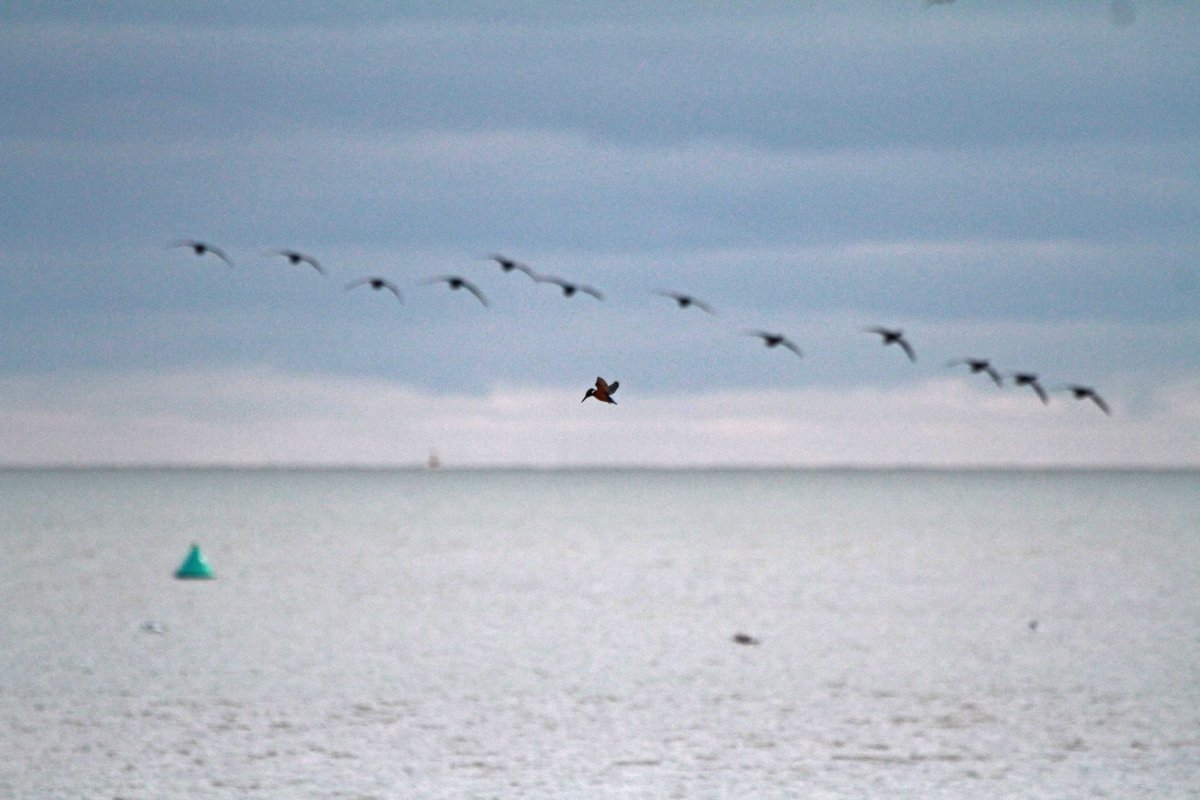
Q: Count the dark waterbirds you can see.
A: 12